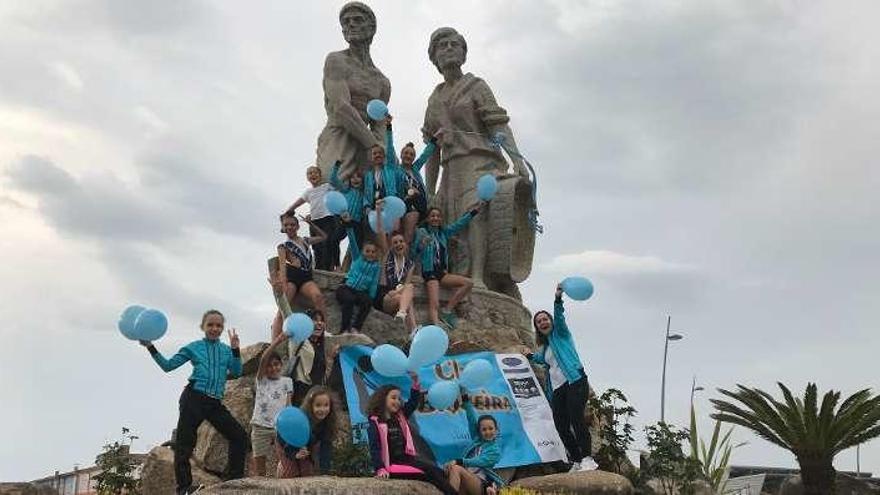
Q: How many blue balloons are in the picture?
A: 14